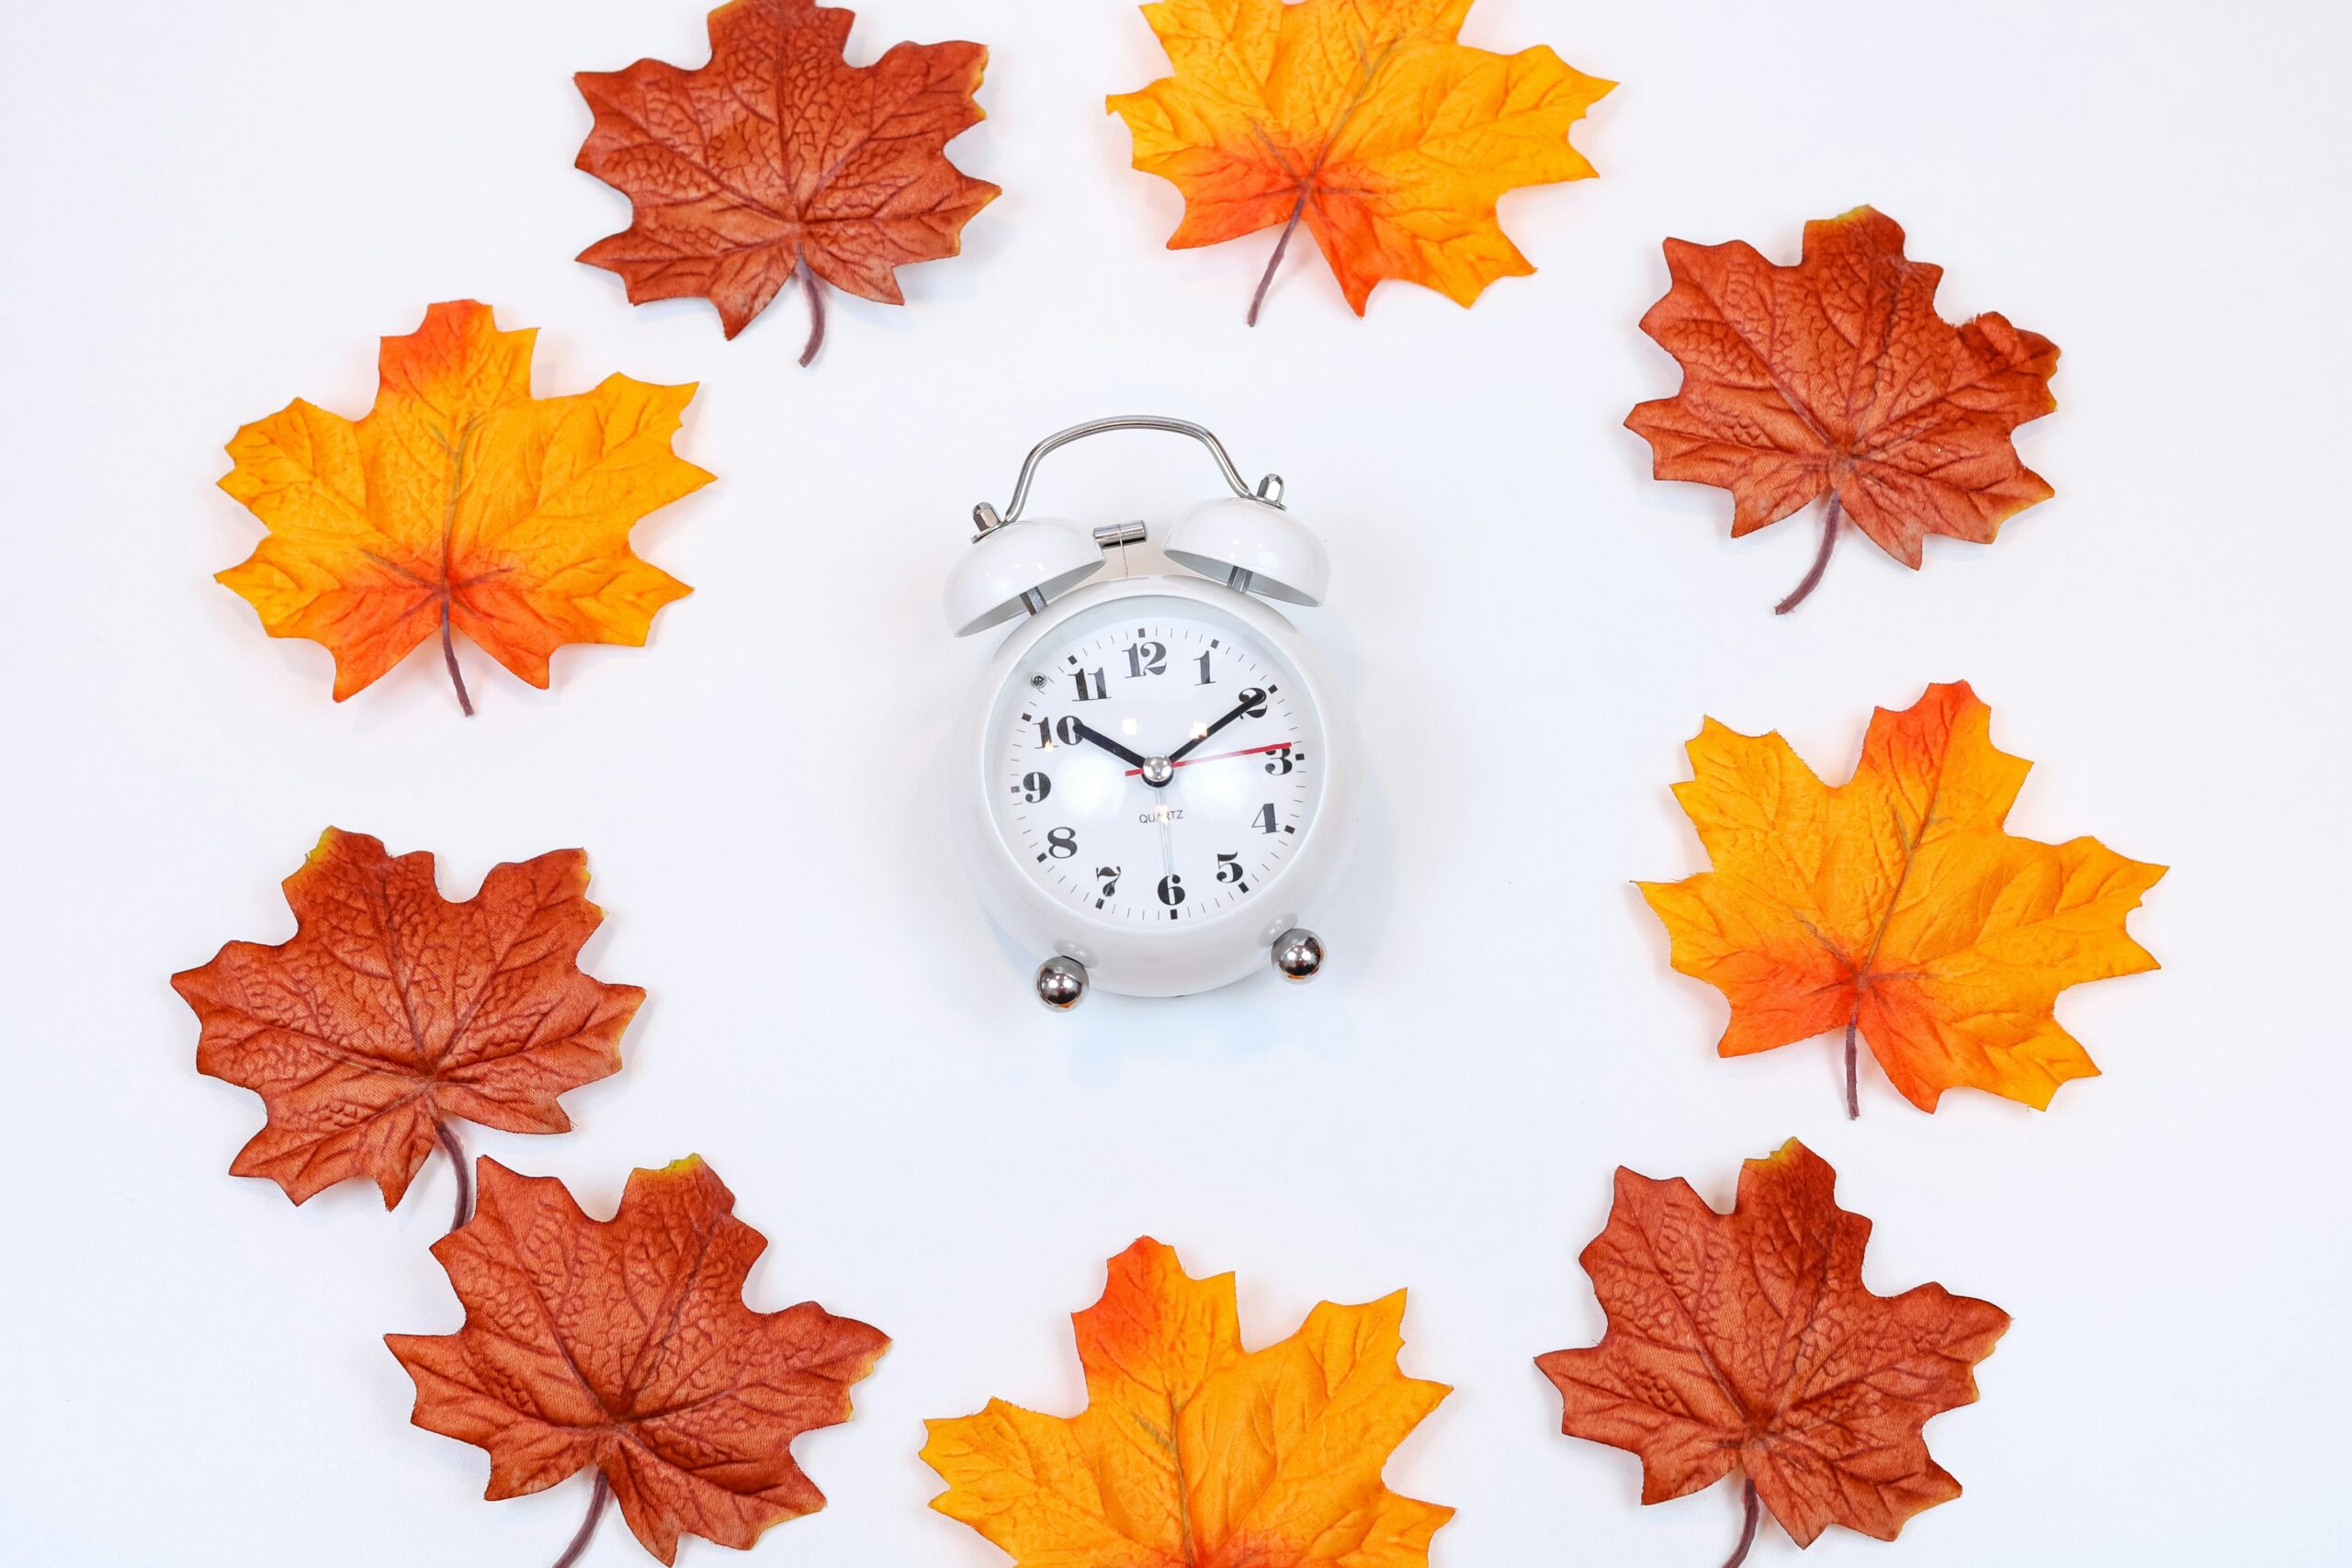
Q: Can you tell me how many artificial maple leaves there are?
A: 9